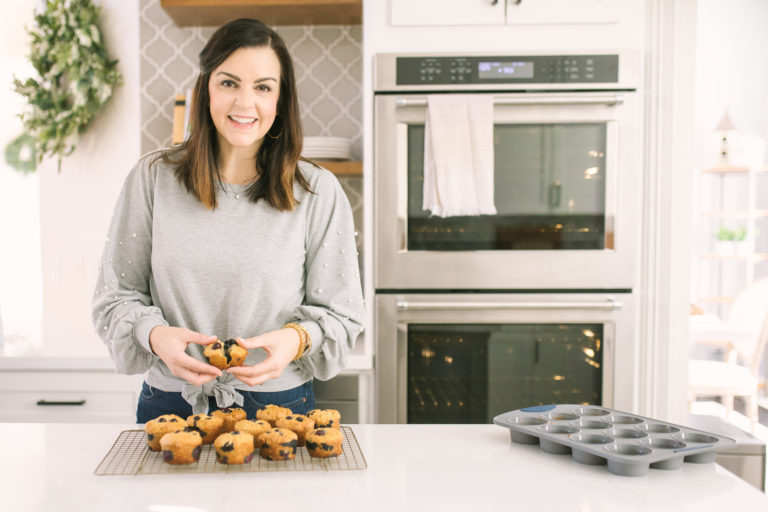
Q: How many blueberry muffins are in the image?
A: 12